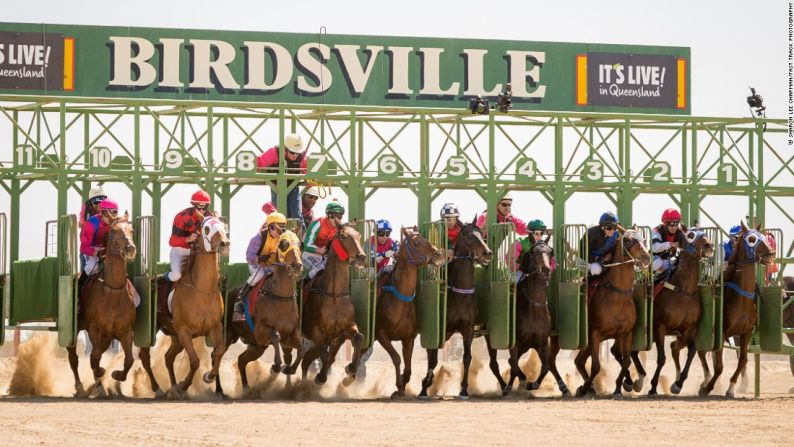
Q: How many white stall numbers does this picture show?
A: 11